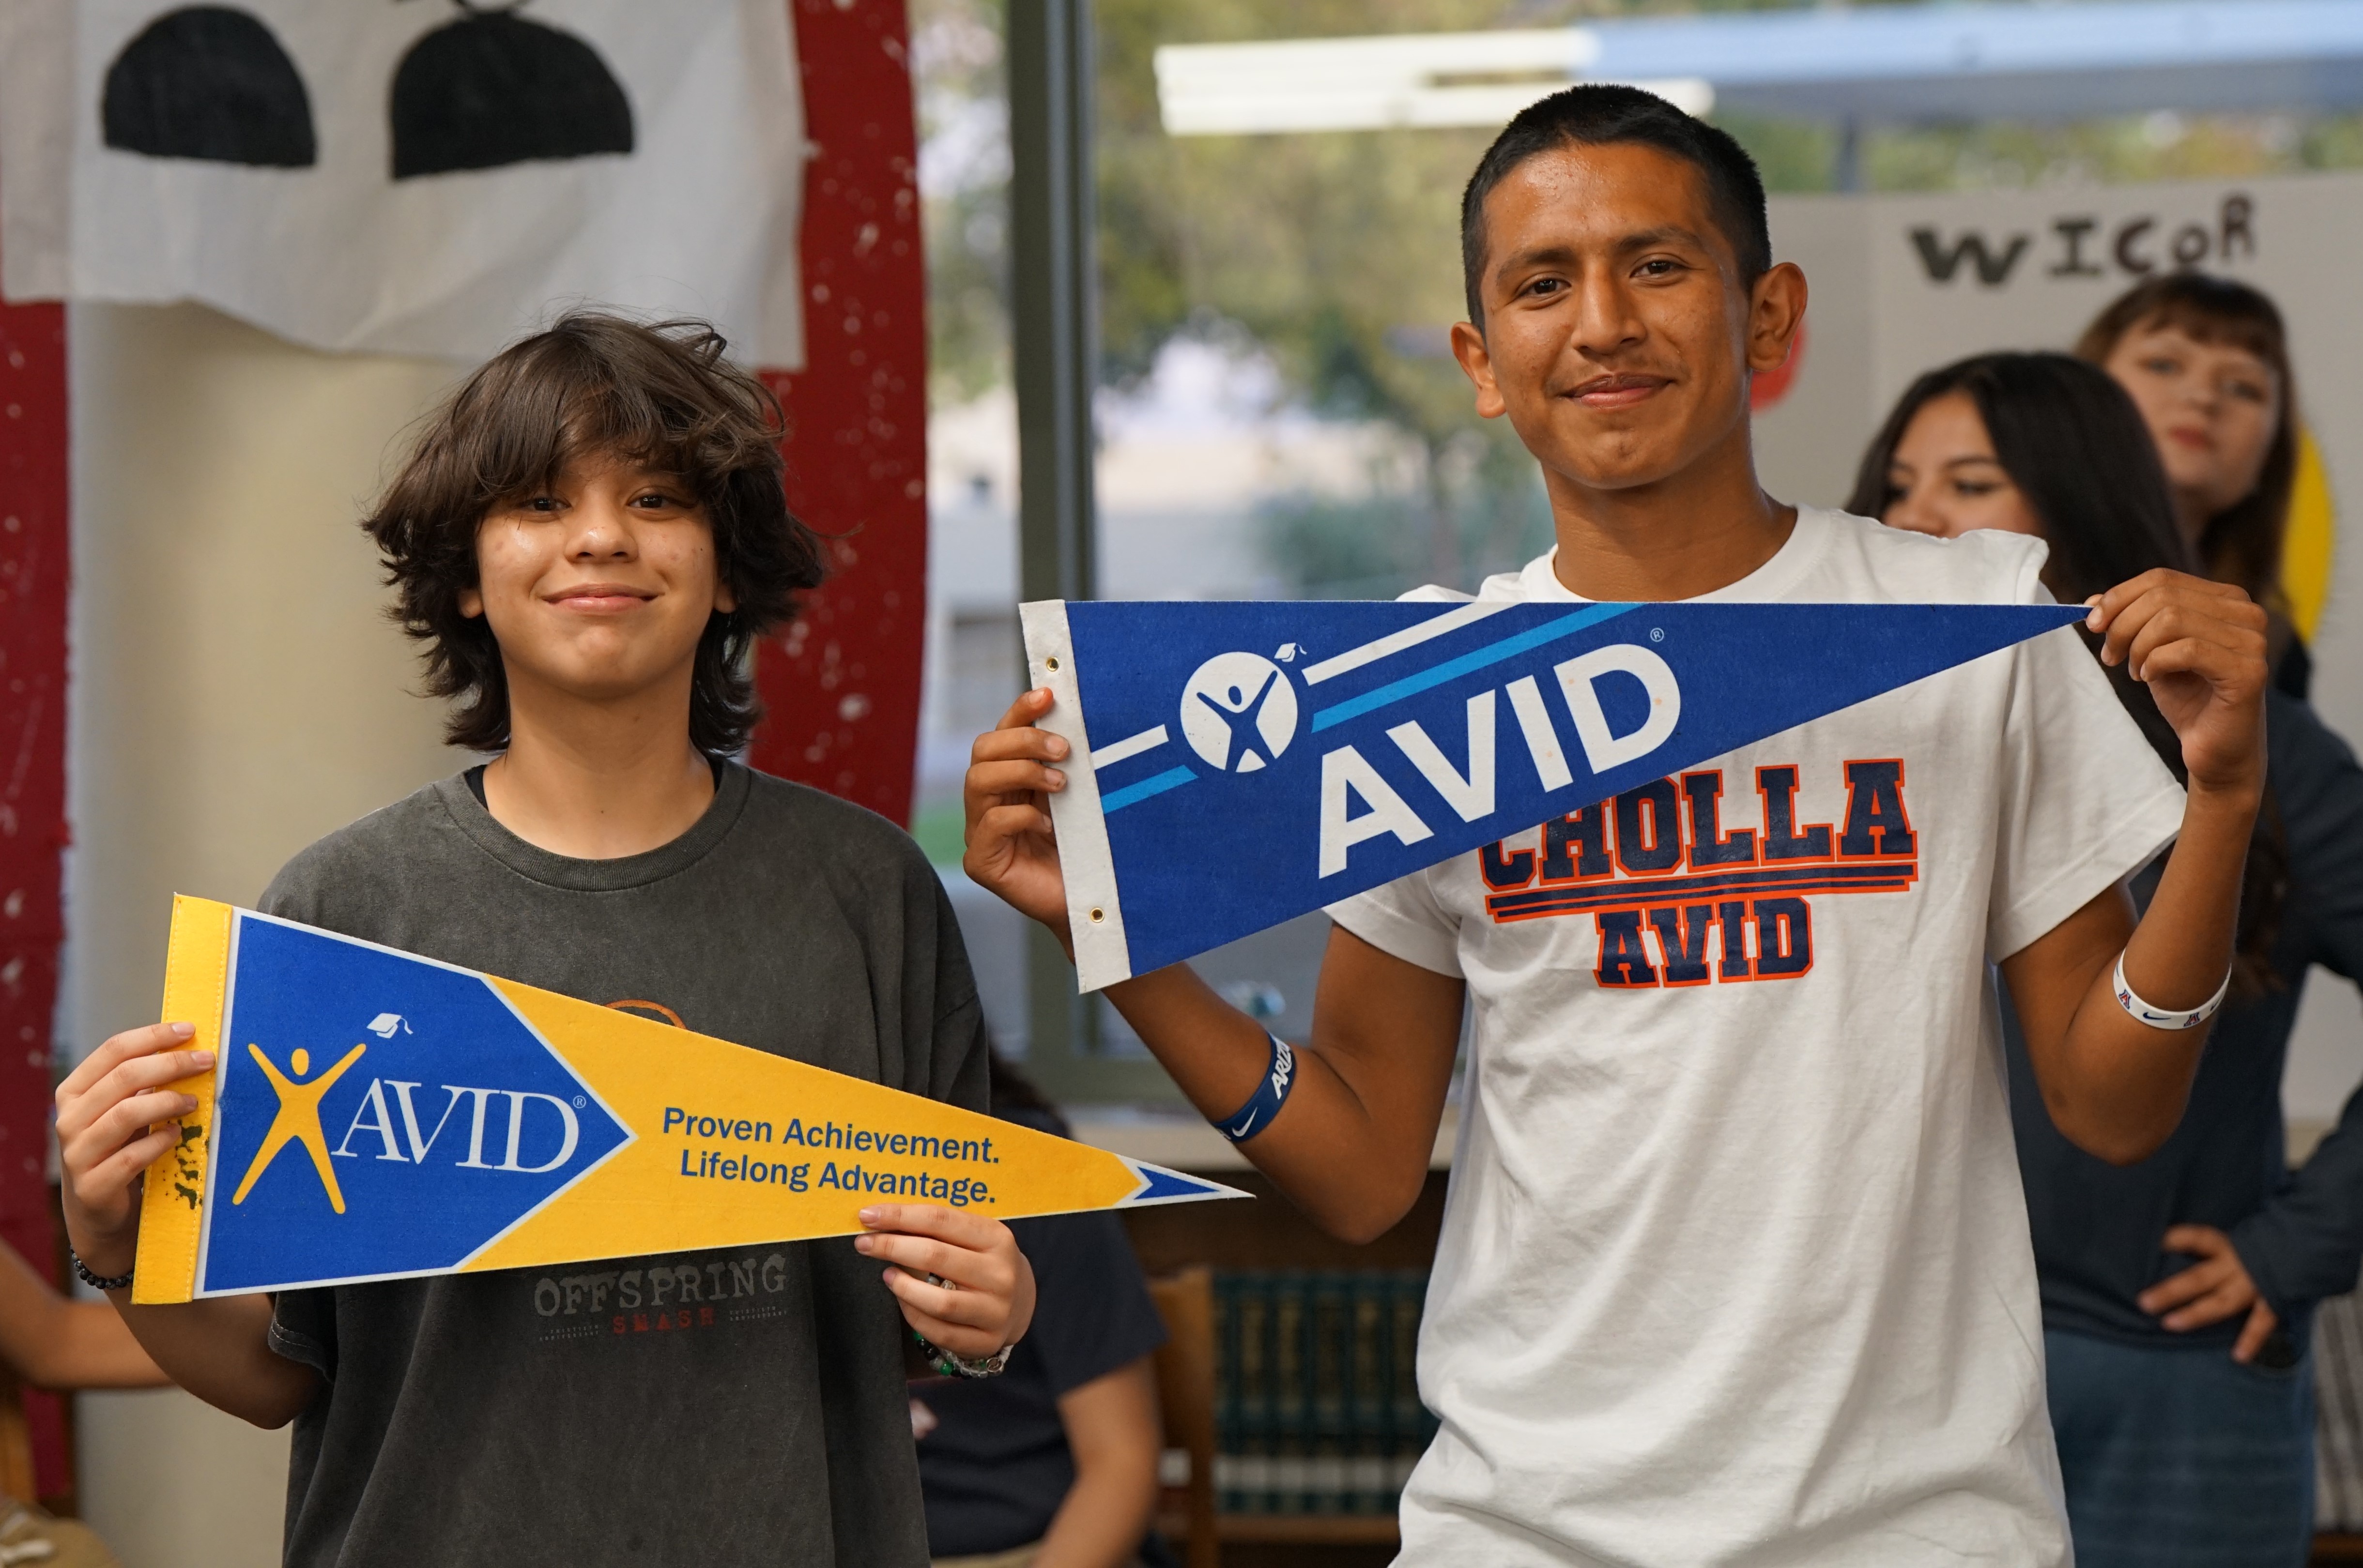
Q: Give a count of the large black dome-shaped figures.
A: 2